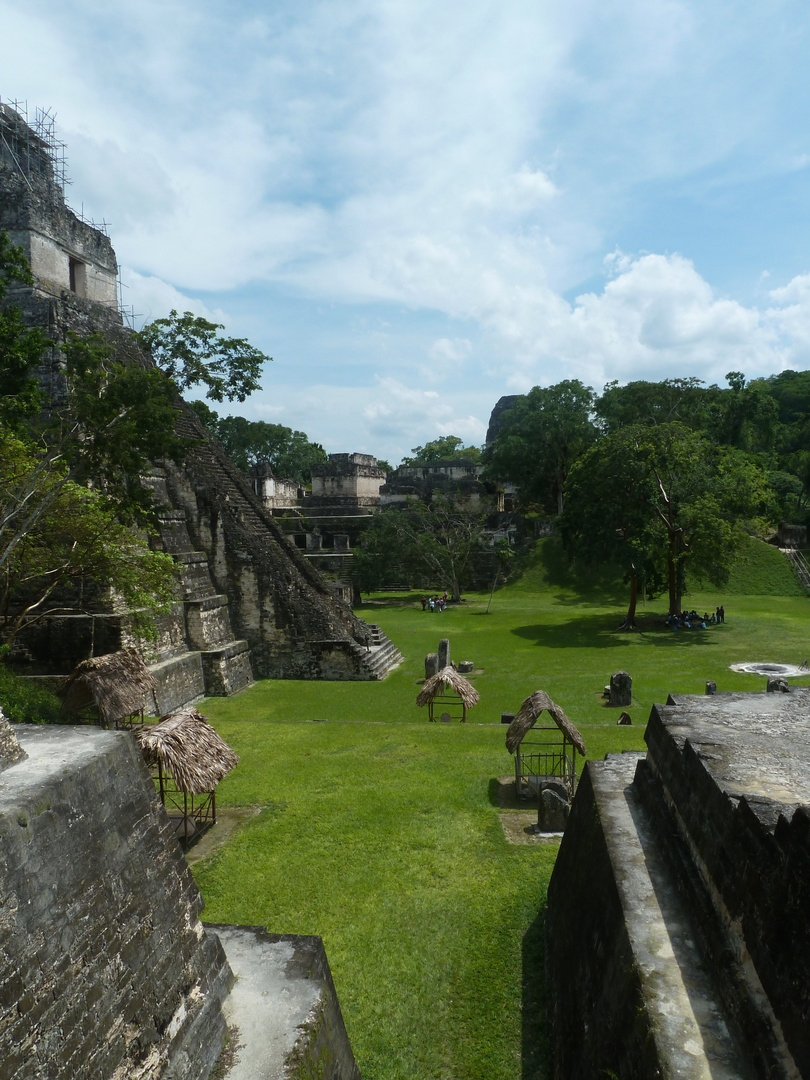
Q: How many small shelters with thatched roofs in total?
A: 4